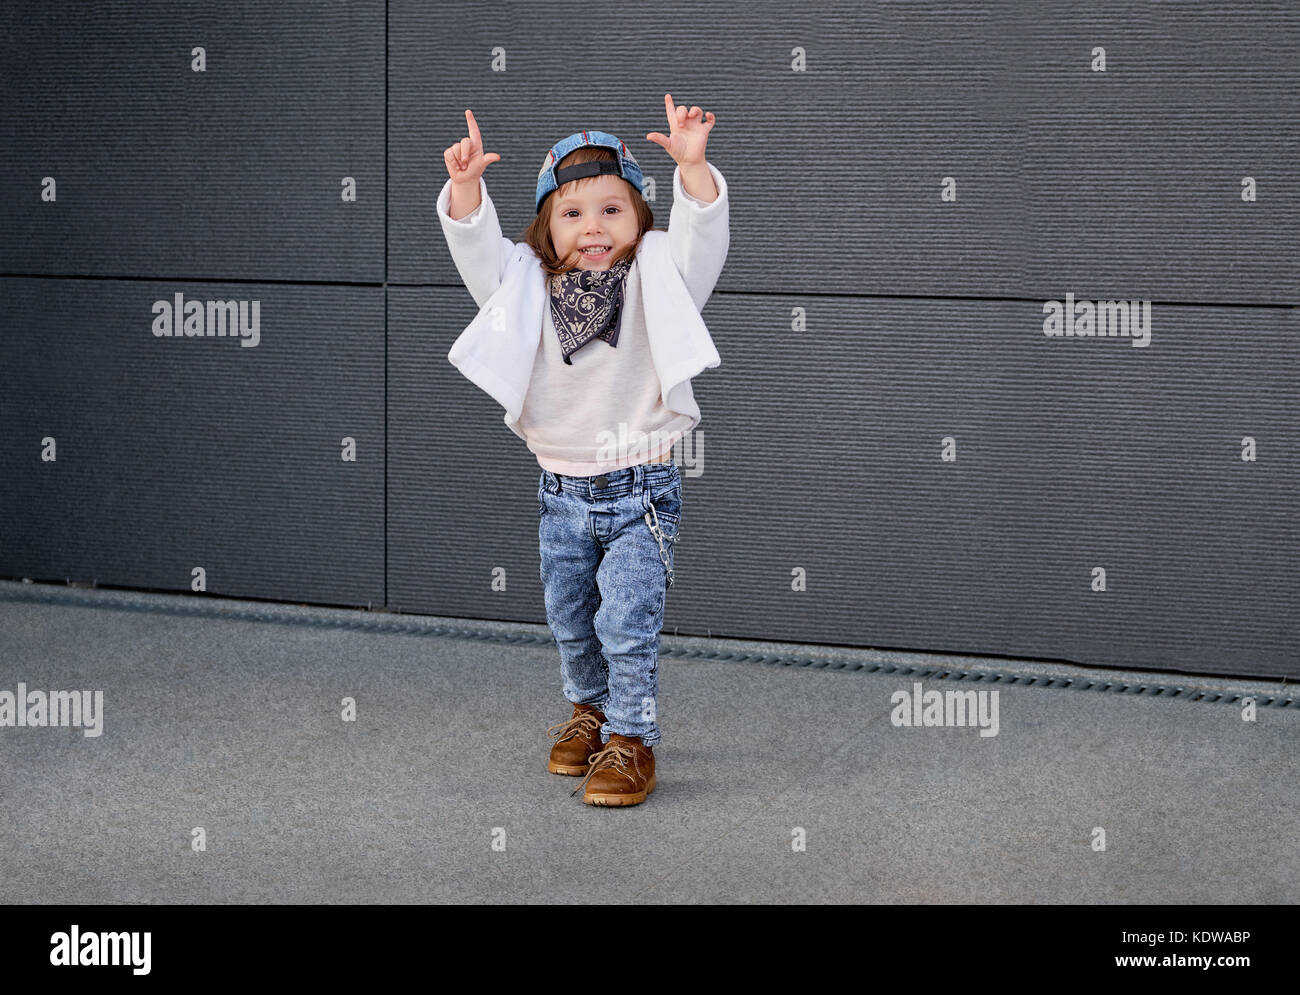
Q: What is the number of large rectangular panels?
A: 4